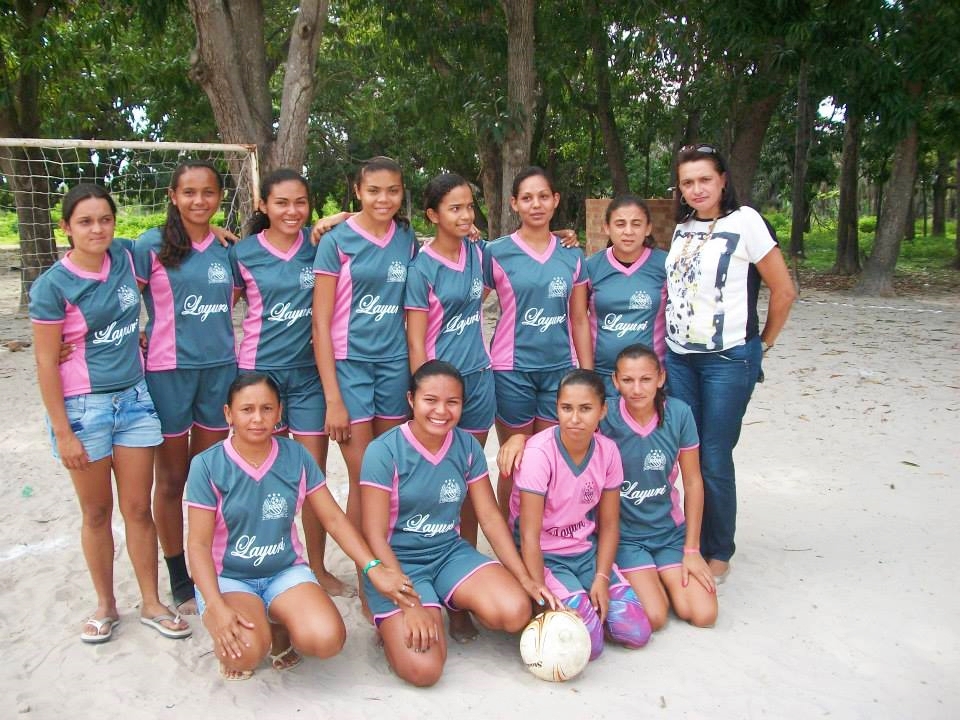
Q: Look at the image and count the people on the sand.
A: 12